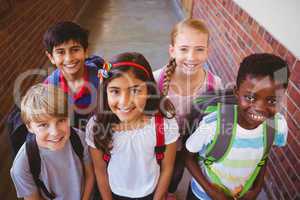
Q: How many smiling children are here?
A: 5